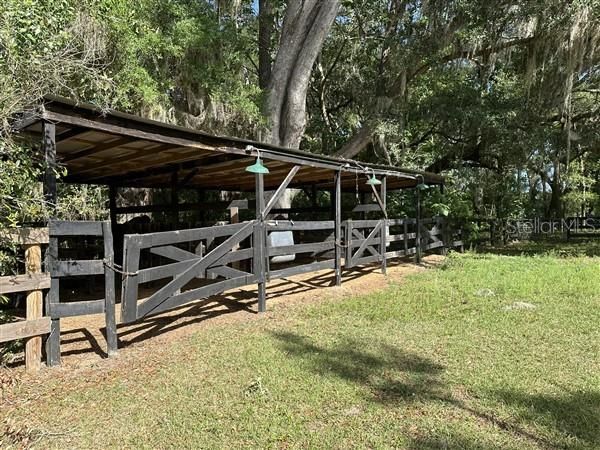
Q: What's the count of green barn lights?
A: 3